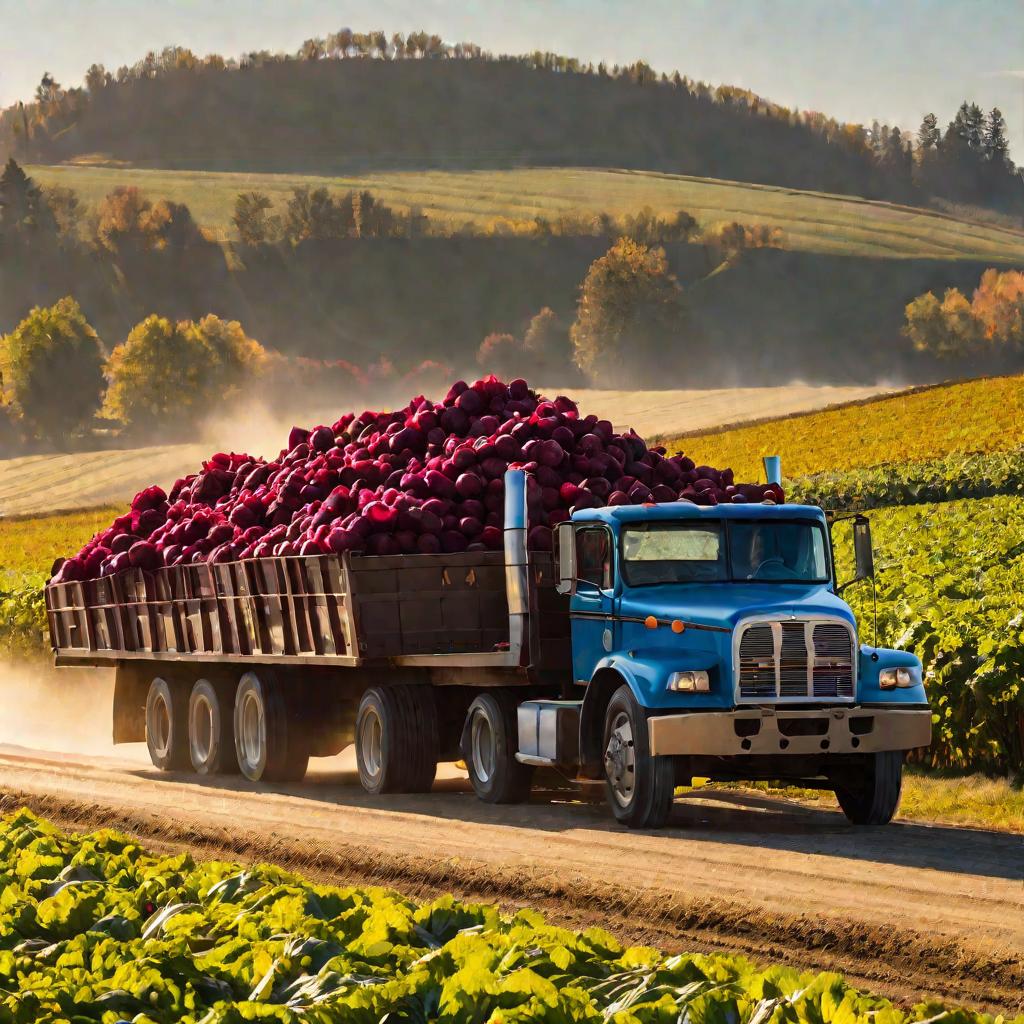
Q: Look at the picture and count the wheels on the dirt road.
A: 7